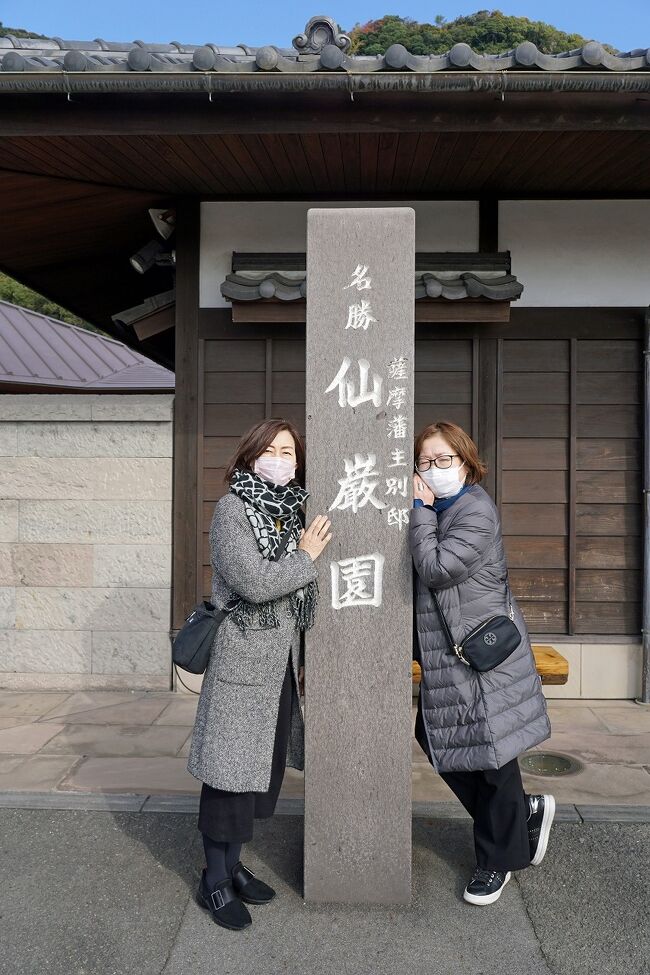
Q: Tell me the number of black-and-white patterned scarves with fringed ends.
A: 1